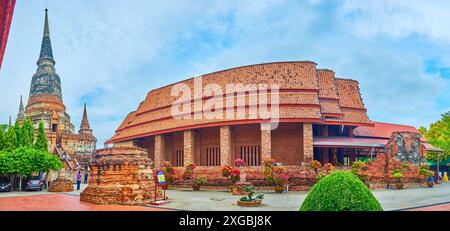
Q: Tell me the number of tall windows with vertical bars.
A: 3